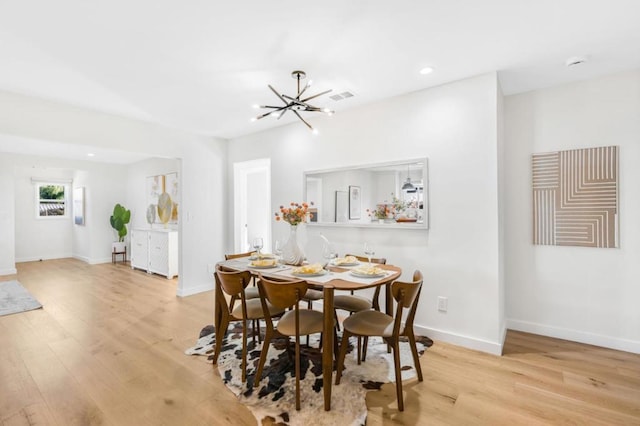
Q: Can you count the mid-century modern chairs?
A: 6